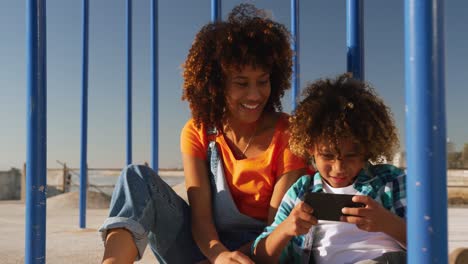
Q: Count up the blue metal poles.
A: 8